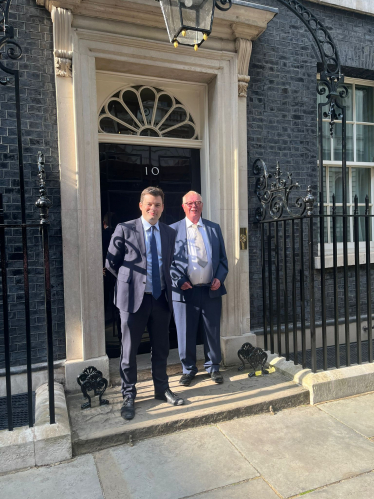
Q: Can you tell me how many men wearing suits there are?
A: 2